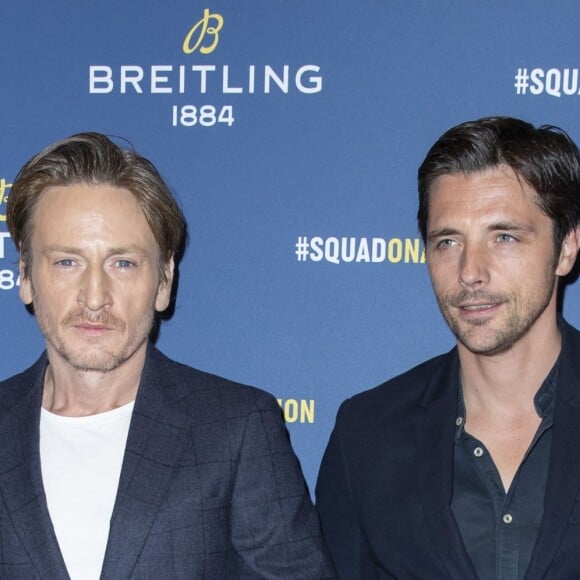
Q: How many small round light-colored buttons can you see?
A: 3